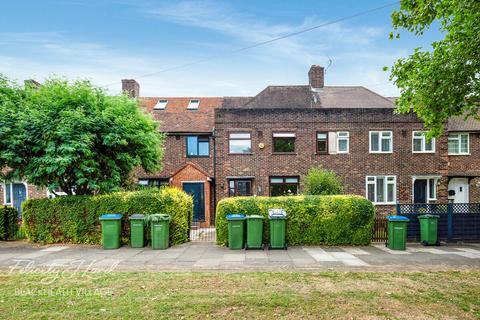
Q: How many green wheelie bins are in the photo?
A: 8